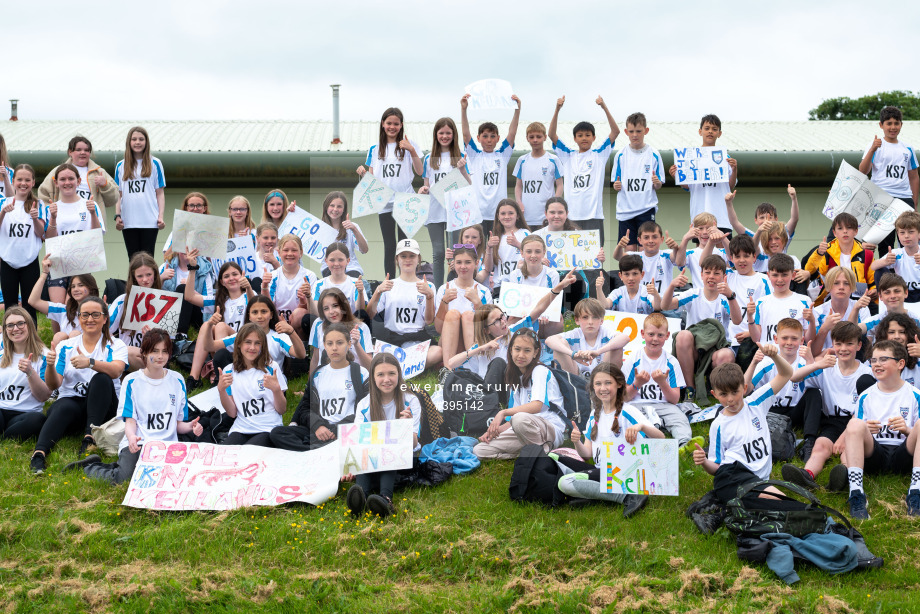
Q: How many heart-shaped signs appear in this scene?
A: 0